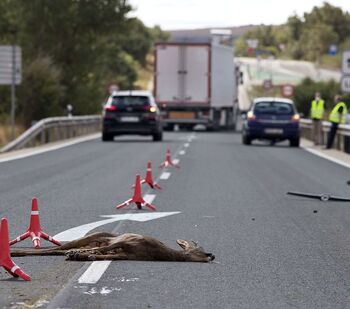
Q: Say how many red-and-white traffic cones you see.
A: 5